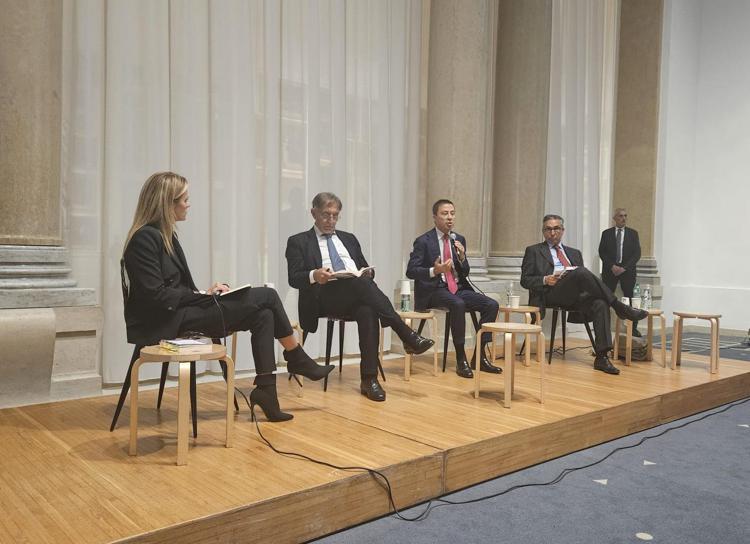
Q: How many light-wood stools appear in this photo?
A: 7